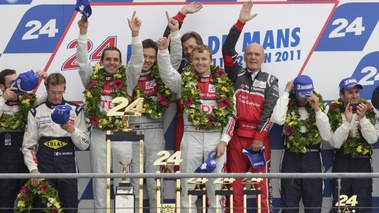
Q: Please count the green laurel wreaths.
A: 7